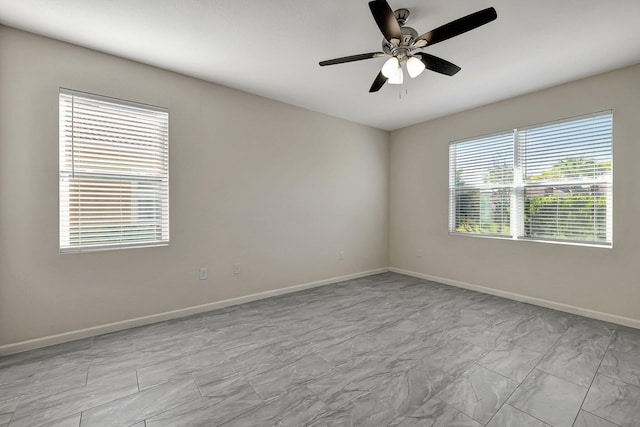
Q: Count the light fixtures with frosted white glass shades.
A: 3